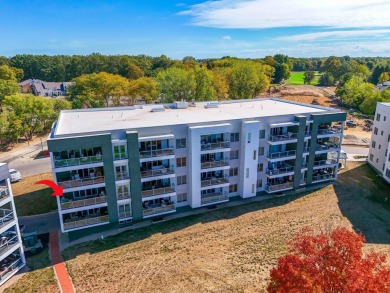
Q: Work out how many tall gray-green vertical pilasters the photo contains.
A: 4